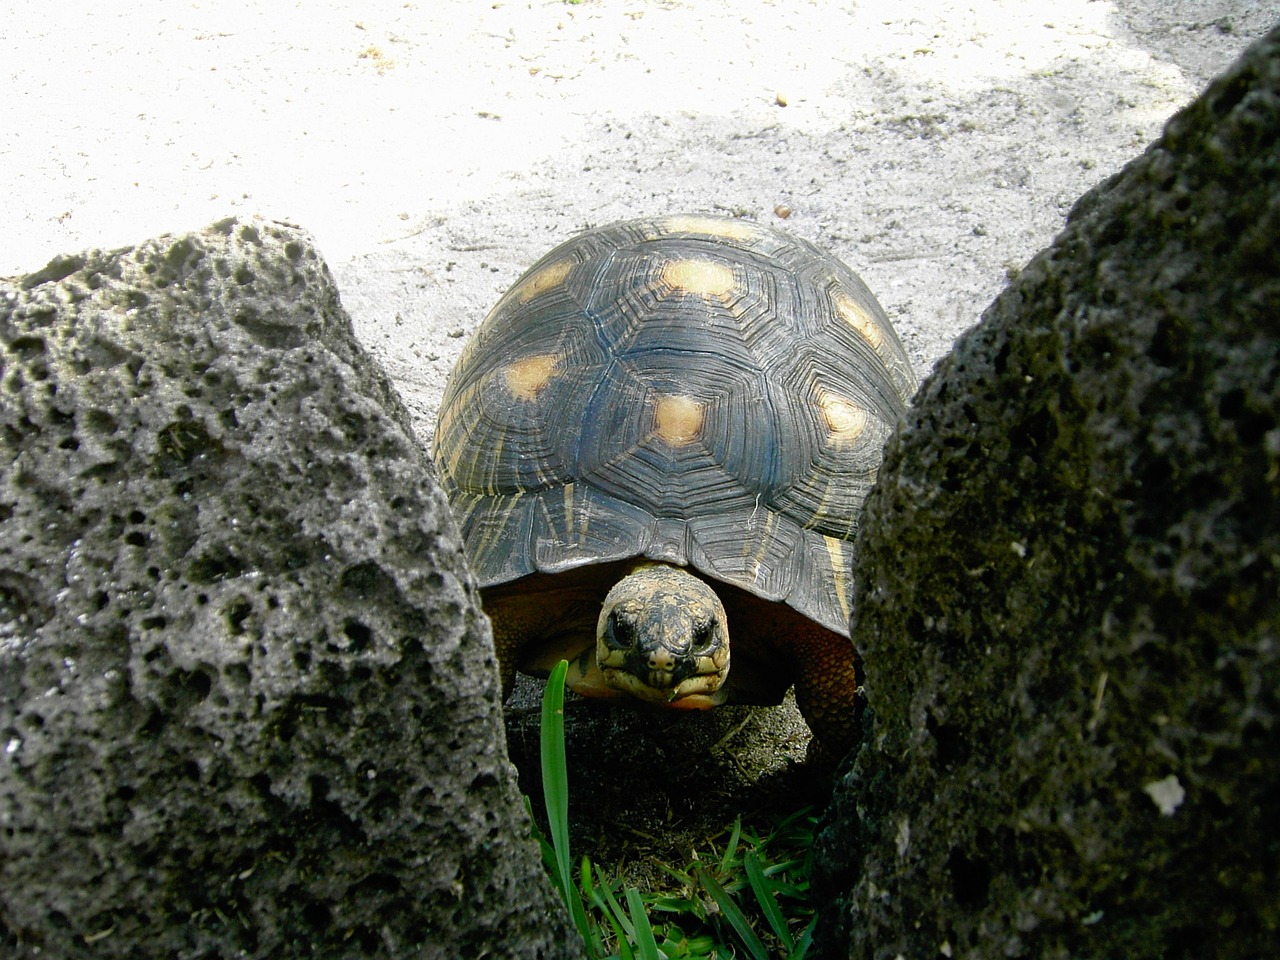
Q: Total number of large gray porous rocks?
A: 2